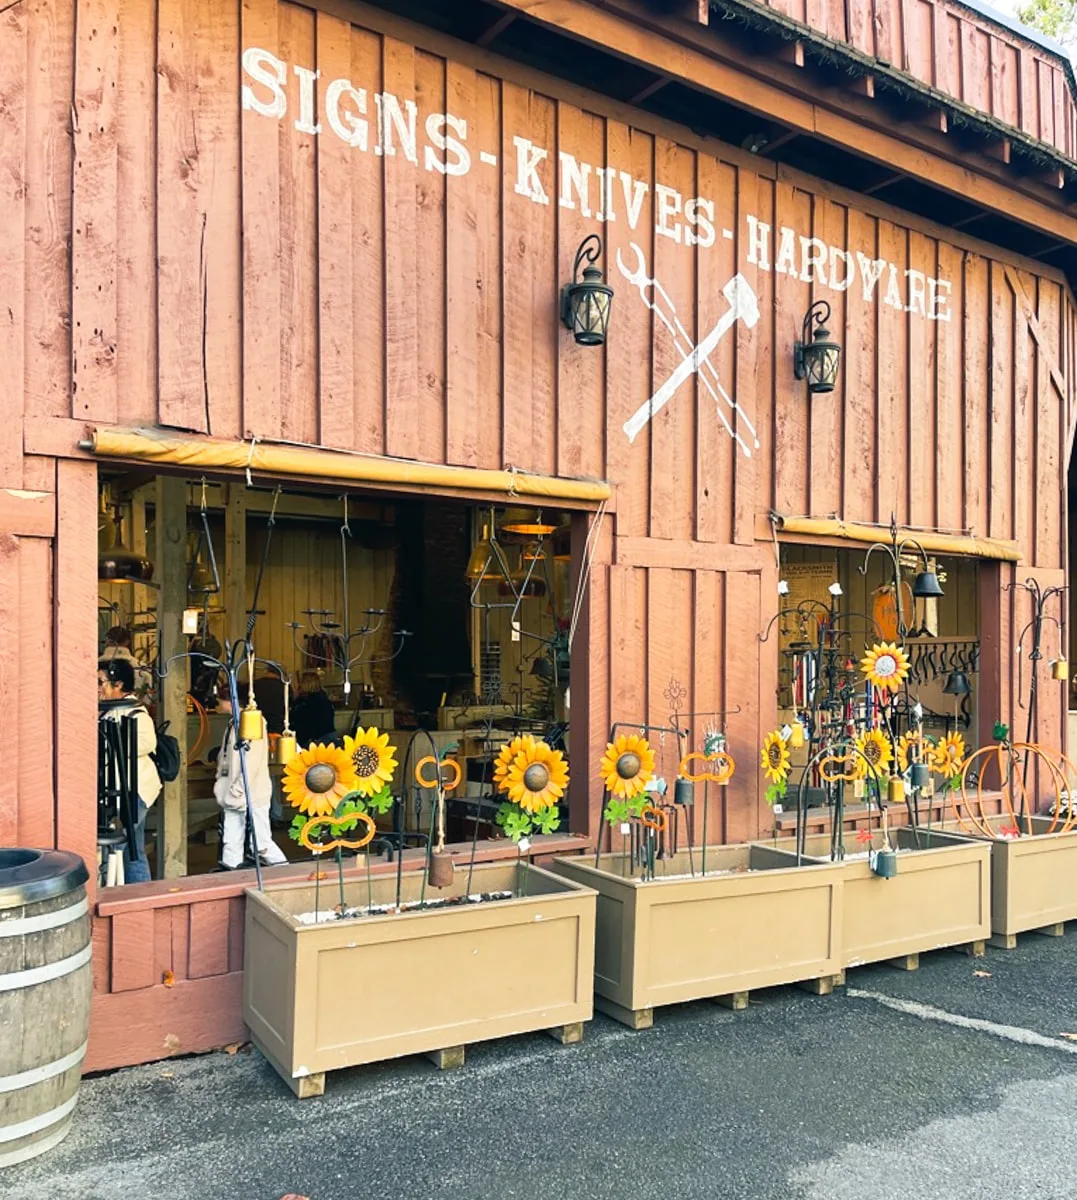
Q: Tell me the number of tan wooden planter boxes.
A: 4